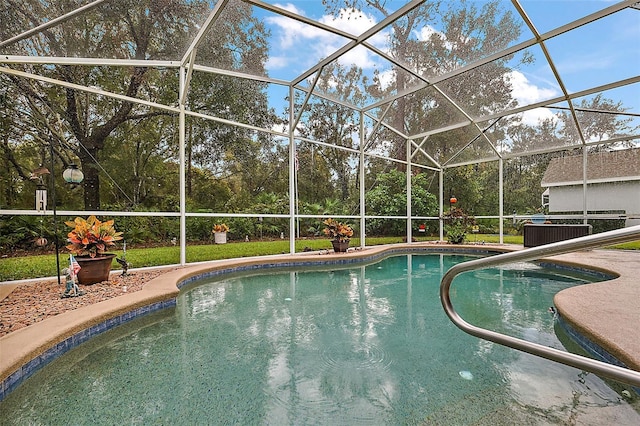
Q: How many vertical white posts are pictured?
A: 7